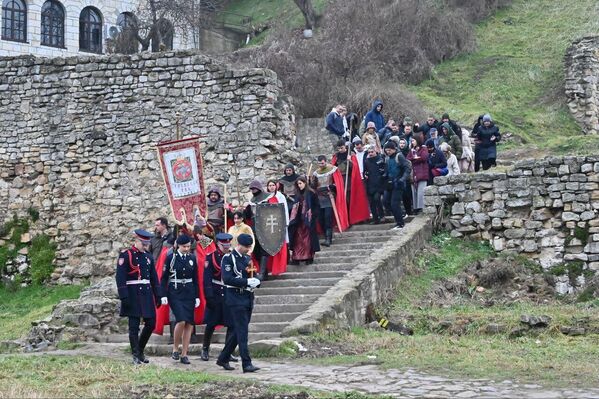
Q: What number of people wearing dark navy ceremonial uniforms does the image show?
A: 4